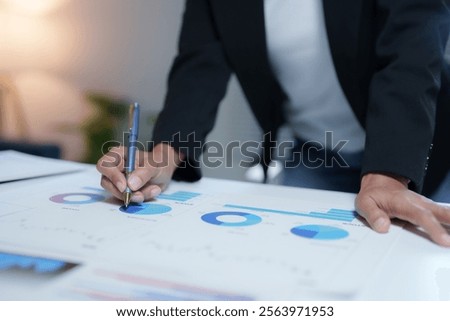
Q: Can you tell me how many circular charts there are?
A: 4